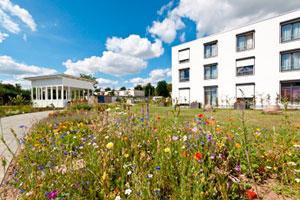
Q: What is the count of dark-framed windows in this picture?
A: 12